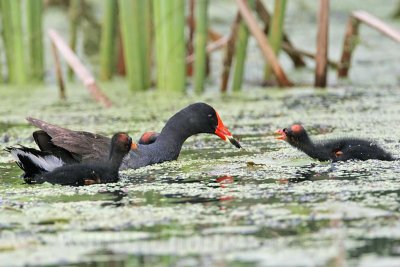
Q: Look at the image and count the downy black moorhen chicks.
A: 3